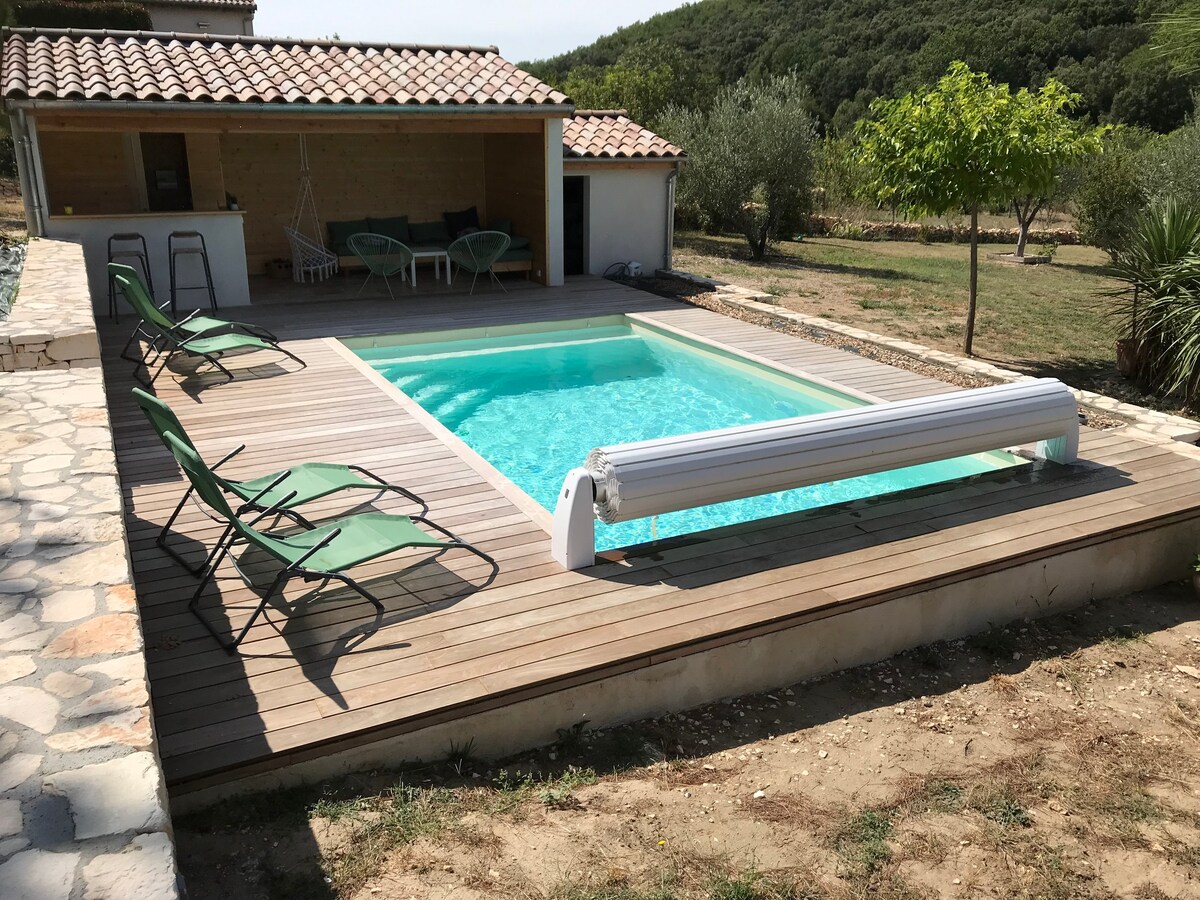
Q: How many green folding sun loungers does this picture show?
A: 4